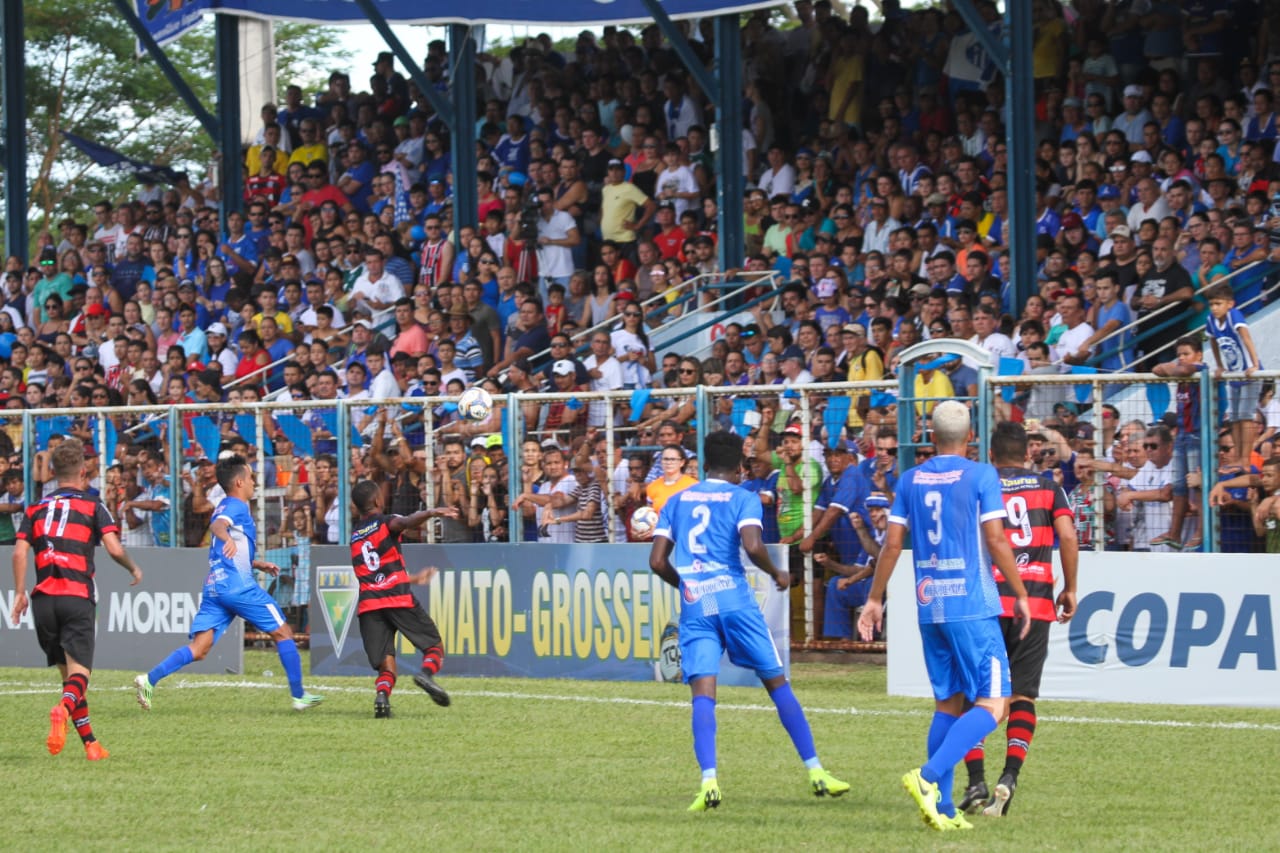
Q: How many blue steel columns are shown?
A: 5